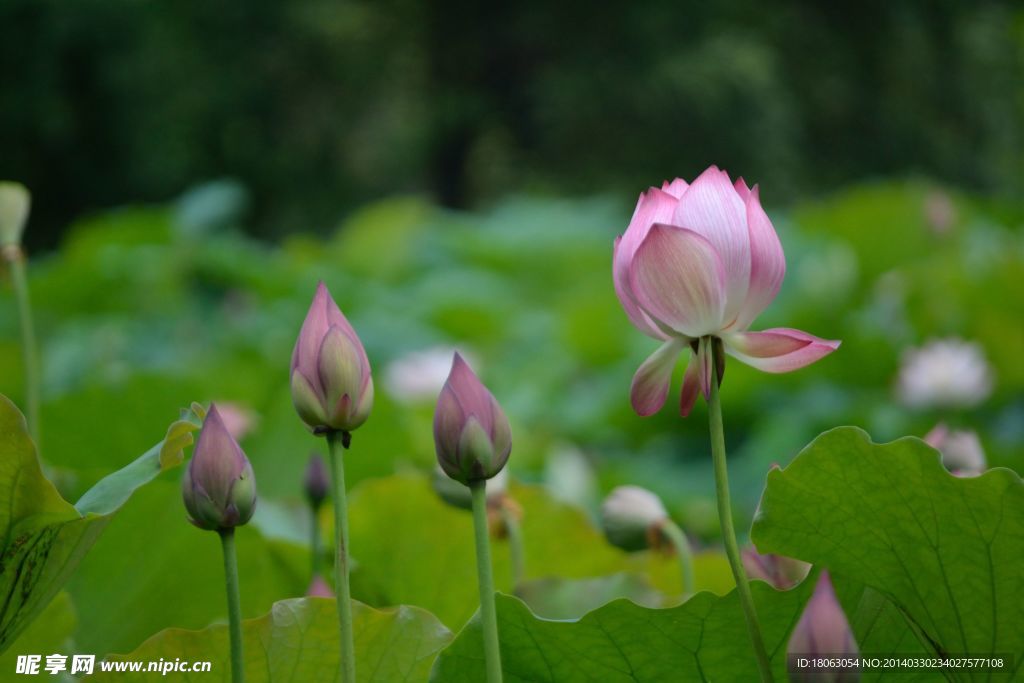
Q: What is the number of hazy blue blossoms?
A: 0